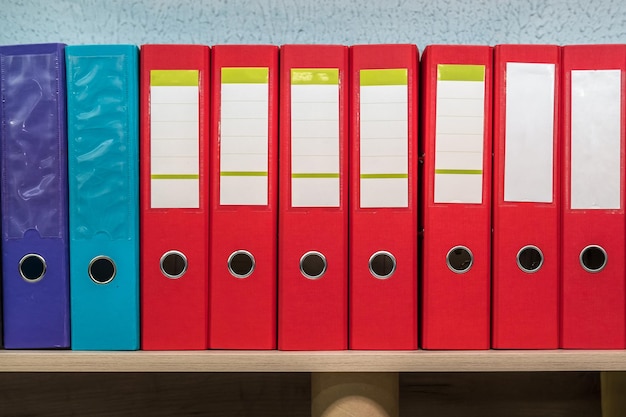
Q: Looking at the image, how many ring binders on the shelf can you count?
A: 9